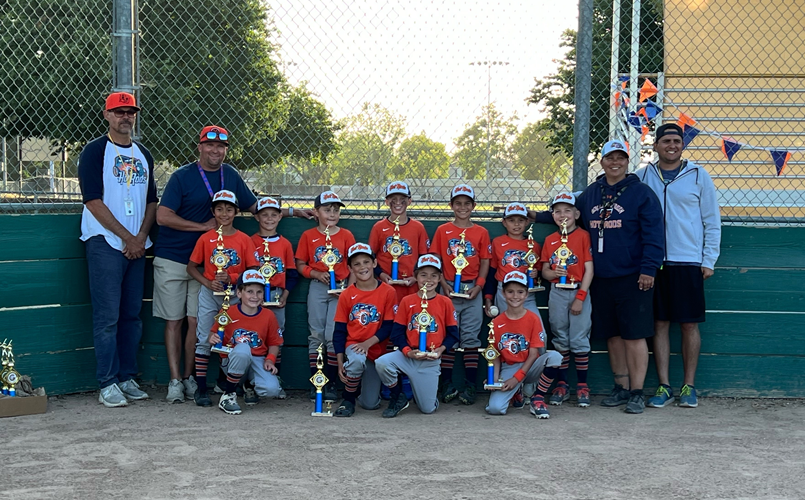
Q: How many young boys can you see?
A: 11